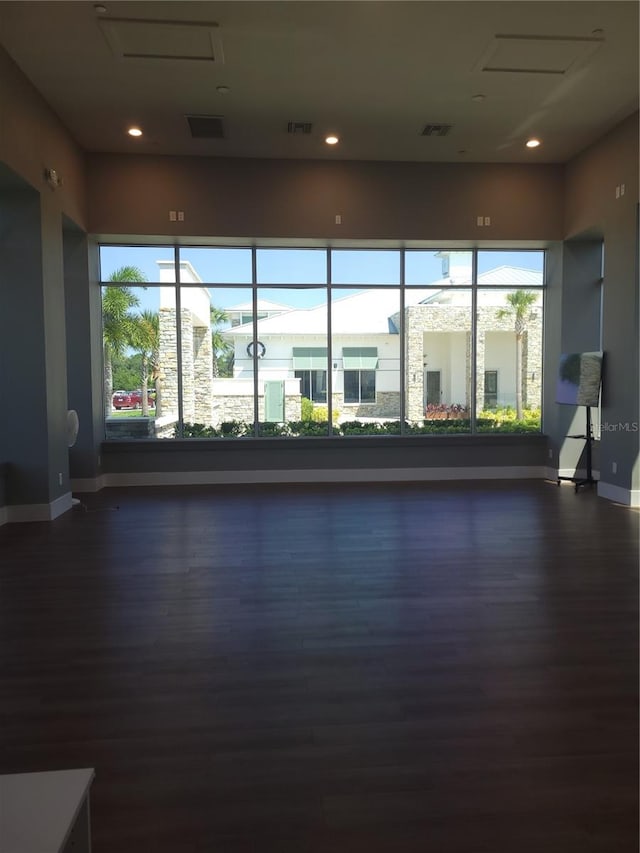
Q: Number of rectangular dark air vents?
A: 3